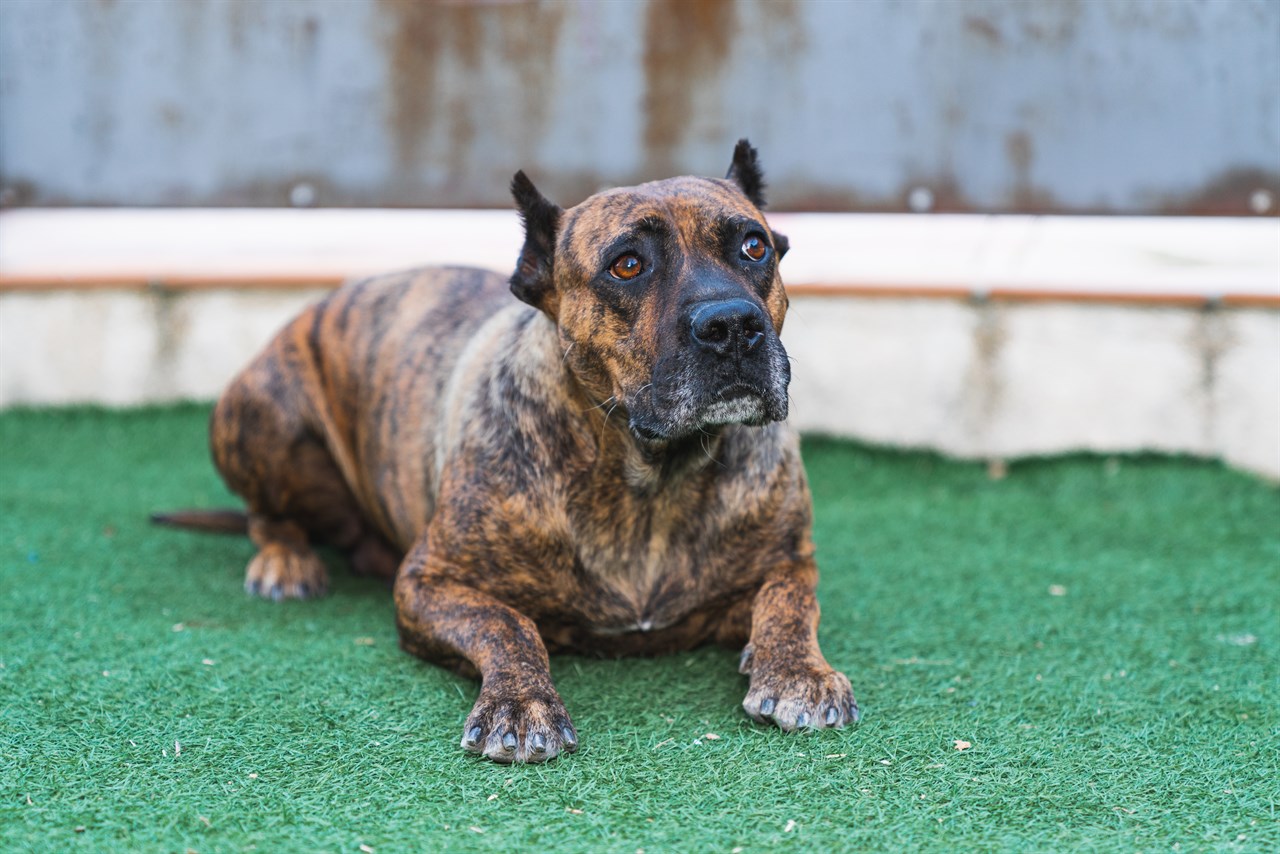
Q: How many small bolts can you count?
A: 3